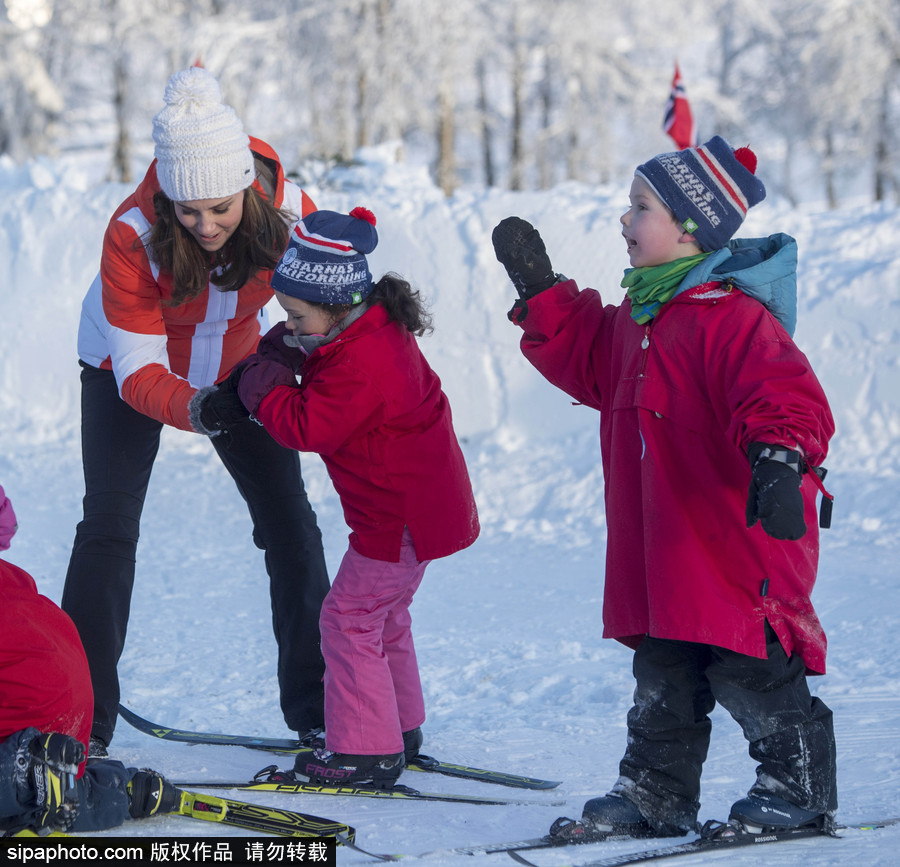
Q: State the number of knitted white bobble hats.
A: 1